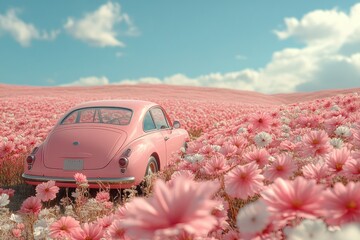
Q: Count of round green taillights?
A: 0